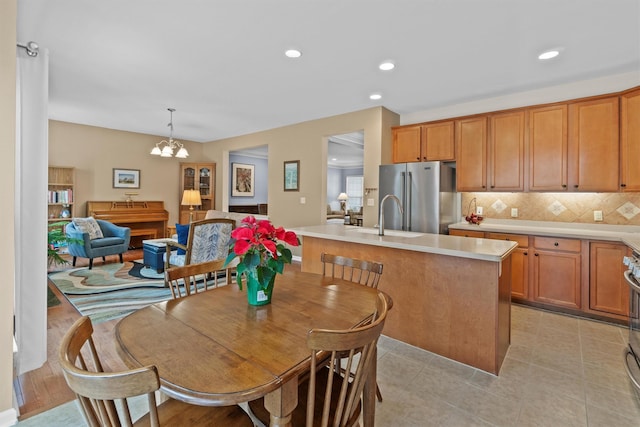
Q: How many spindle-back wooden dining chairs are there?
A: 4